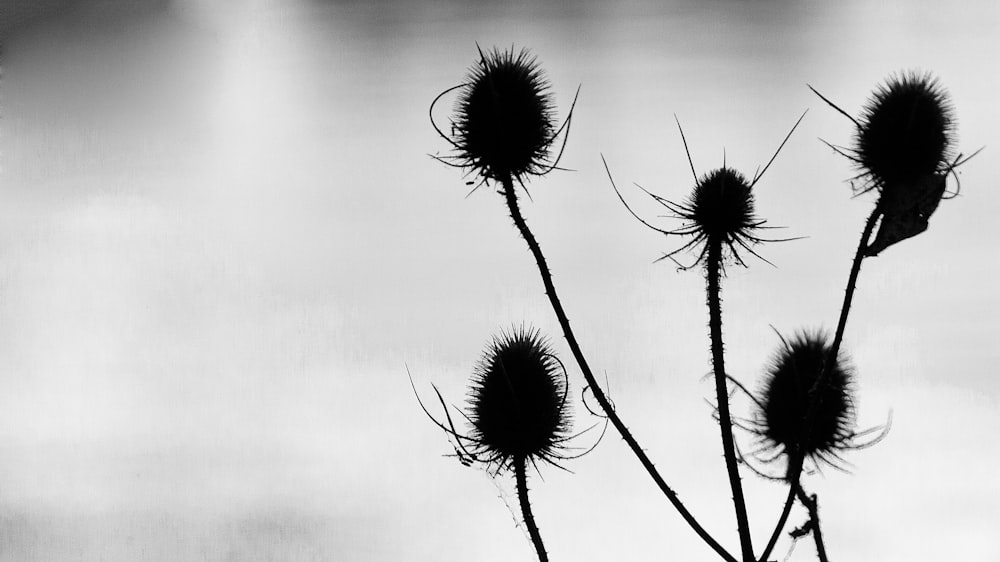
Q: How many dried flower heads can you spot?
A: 5